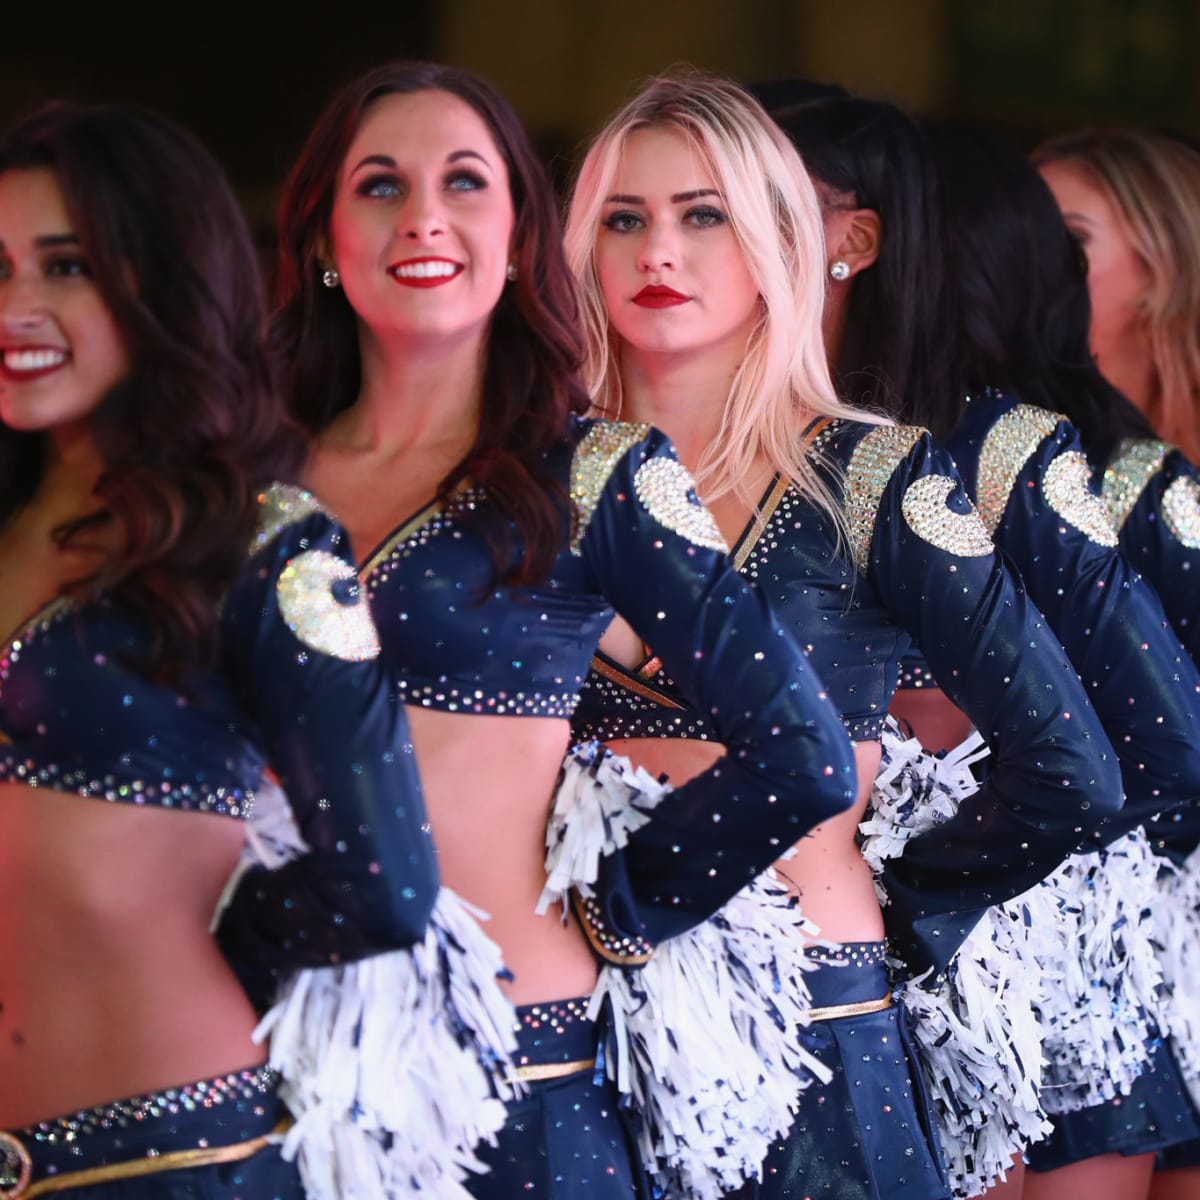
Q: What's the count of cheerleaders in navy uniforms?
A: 6